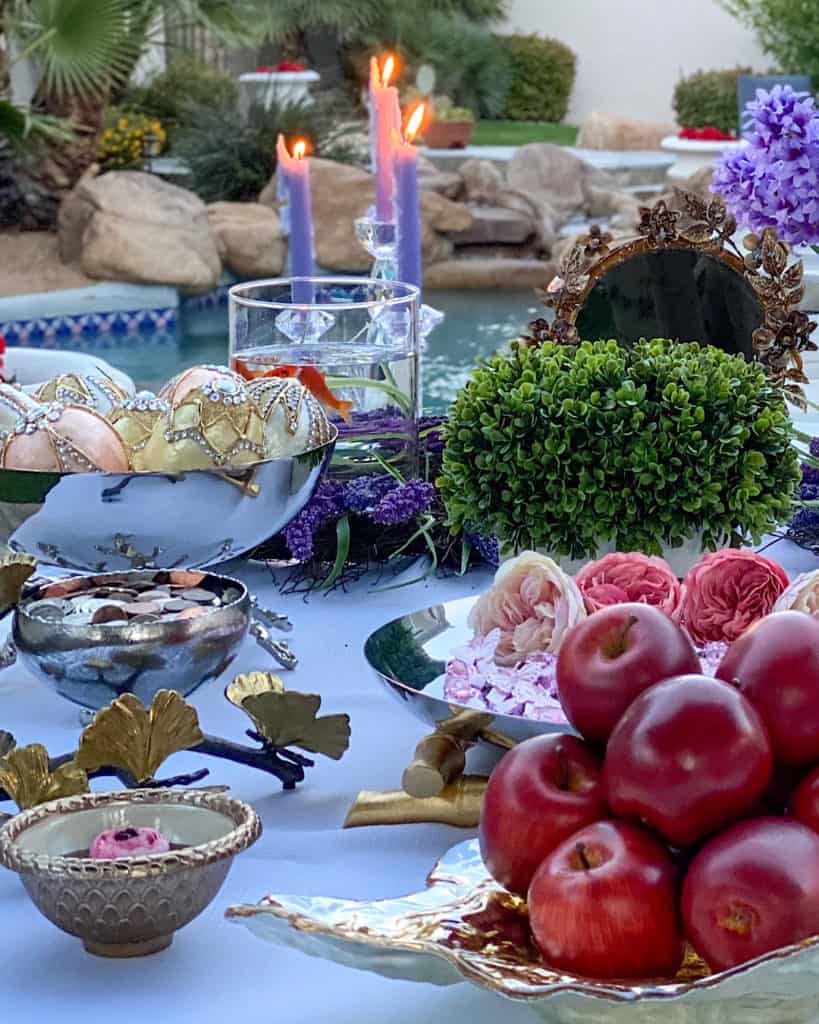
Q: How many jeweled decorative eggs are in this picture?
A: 7